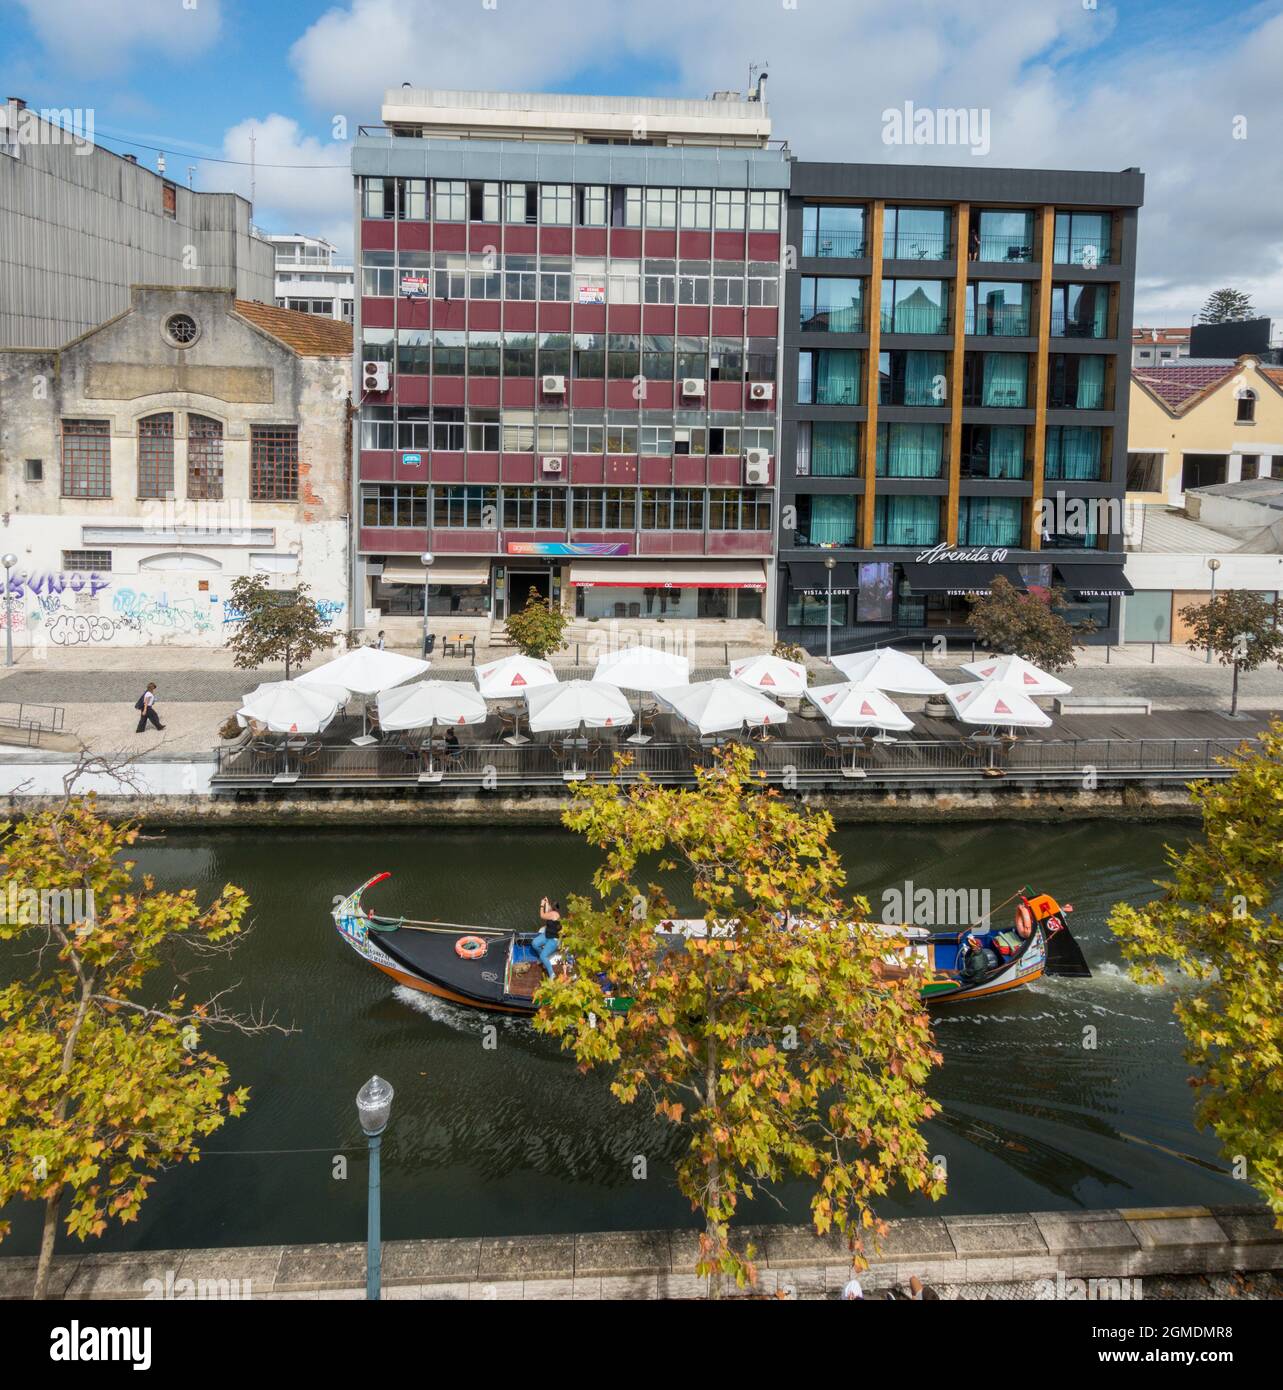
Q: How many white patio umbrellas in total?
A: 12